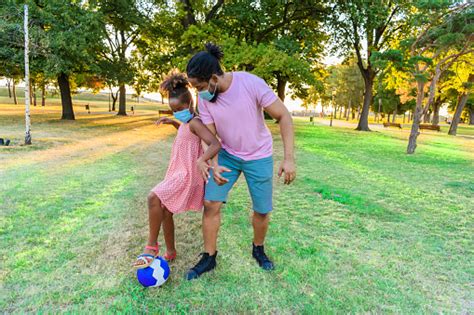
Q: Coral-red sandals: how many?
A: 2